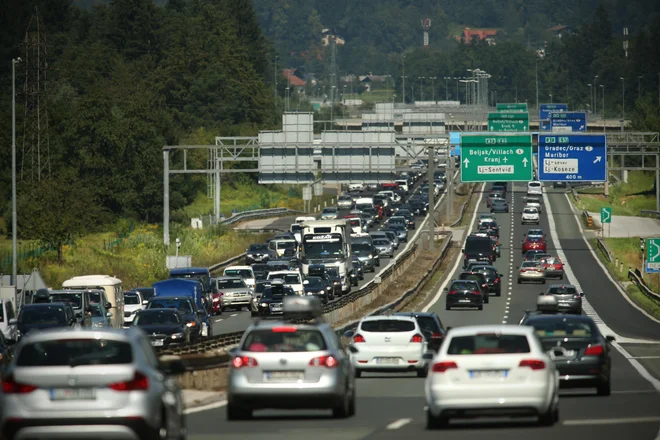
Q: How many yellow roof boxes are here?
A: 0